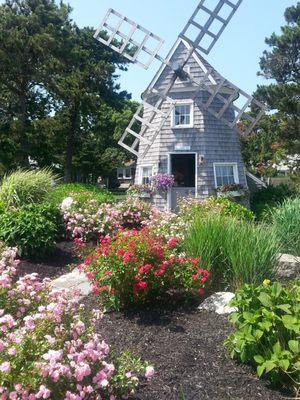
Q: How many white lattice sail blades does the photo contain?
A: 4